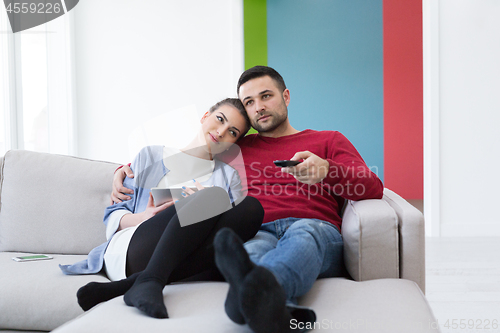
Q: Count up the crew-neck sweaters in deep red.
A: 1